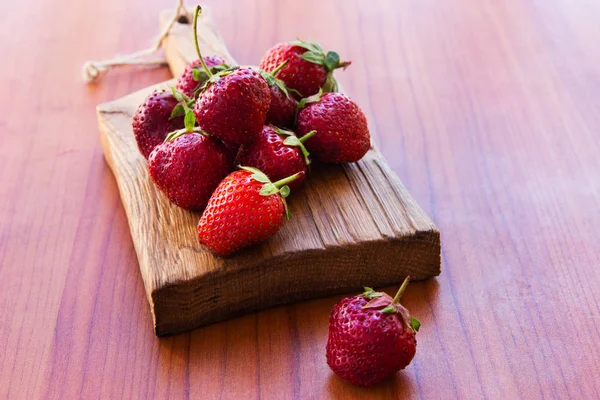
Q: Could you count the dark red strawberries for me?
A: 9